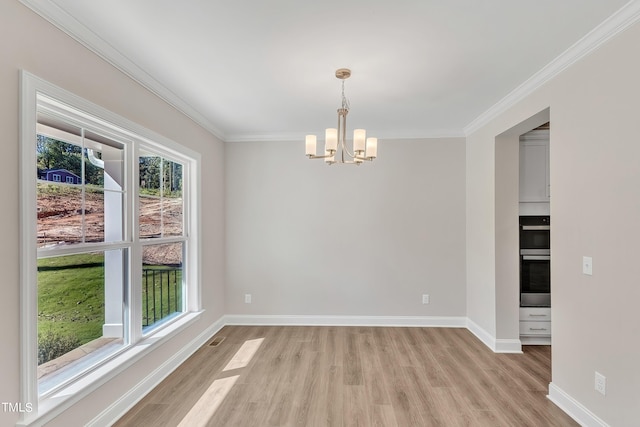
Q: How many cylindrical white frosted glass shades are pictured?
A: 6